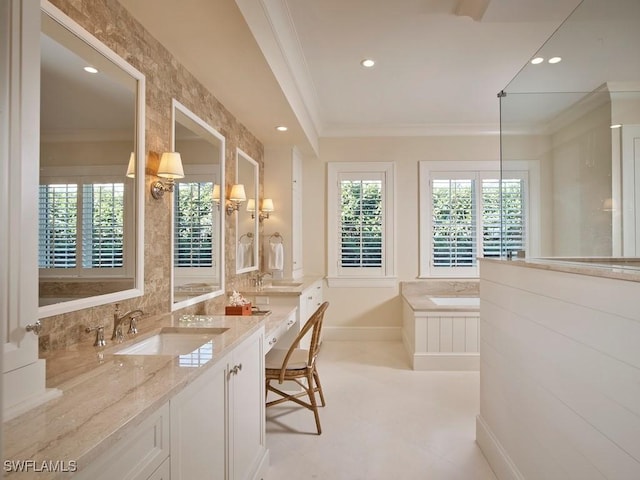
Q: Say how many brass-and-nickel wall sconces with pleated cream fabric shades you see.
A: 3